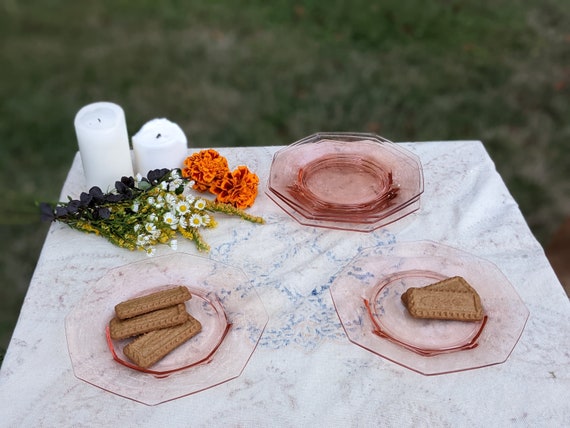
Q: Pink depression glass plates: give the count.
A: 5